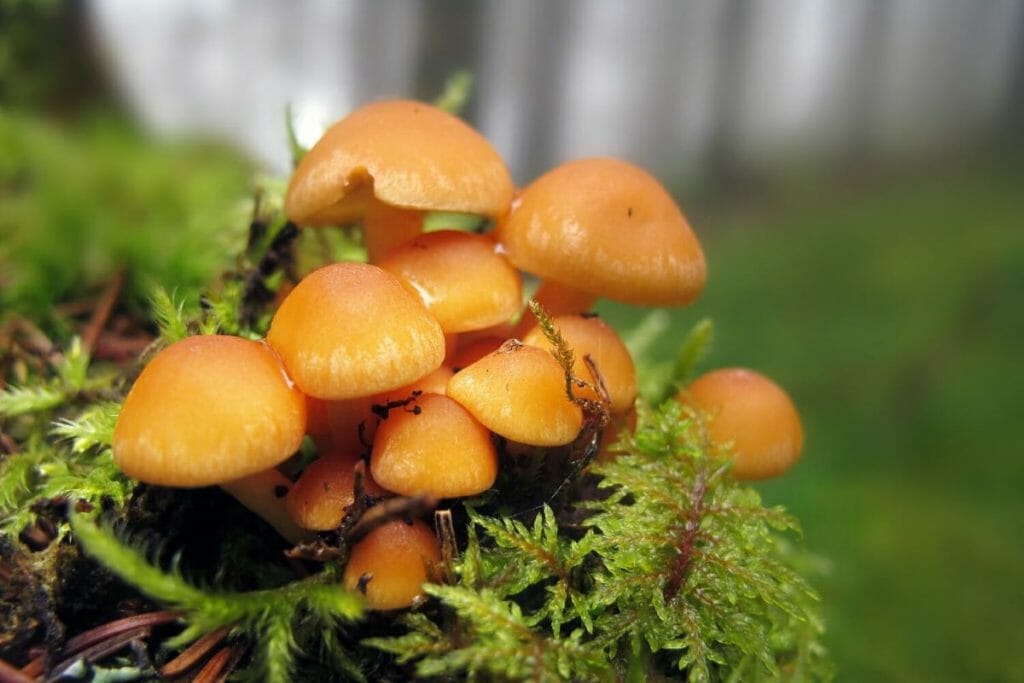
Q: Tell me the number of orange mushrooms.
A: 11